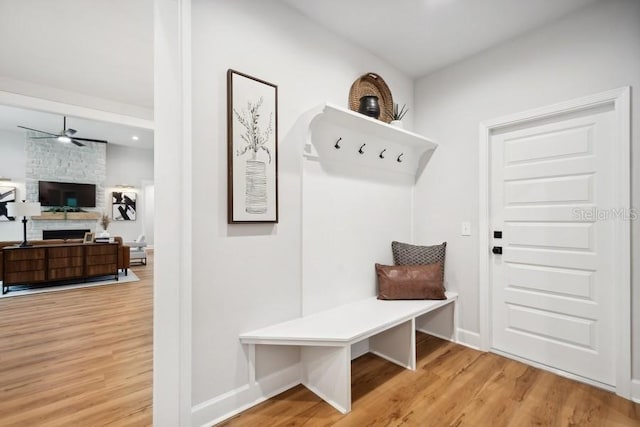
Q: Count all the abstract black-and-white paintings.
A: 2